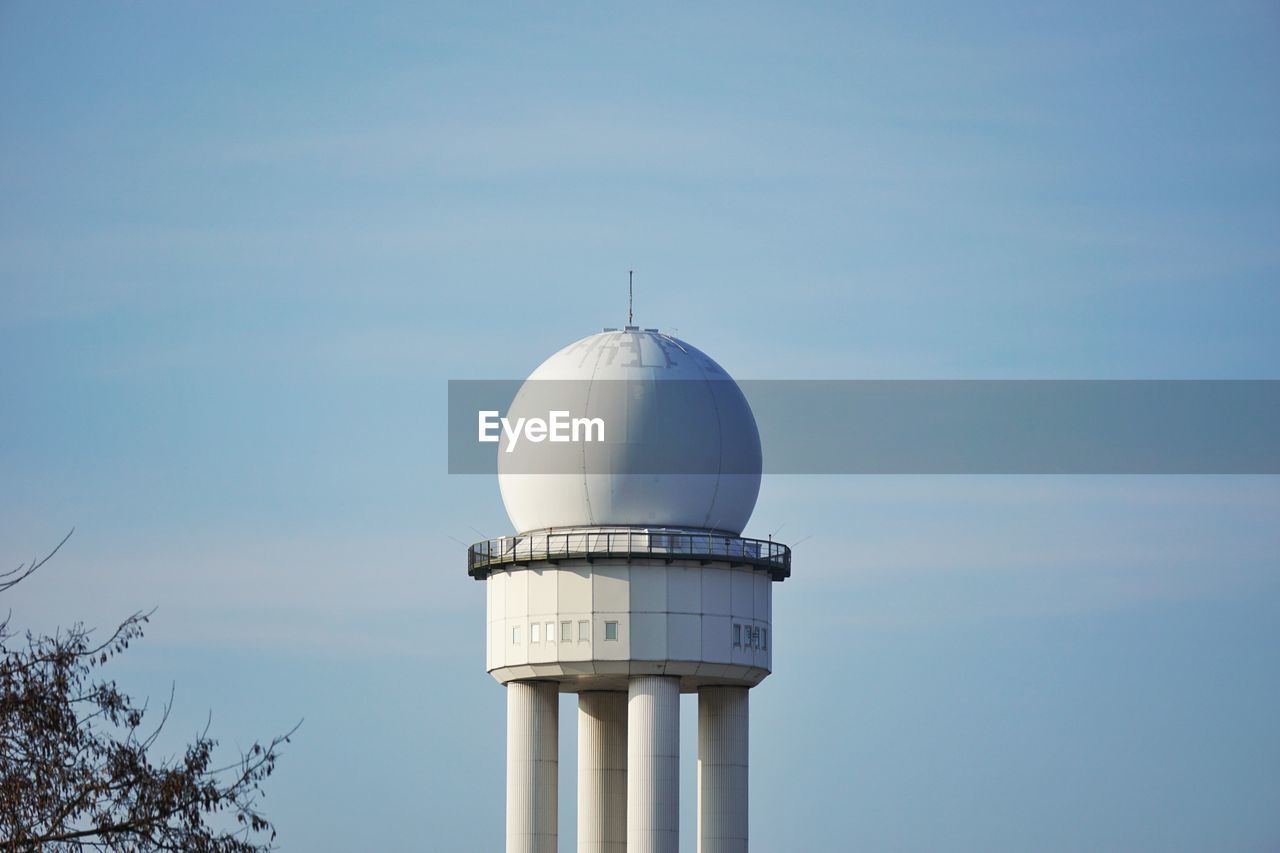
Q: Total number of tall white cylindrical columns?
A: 4